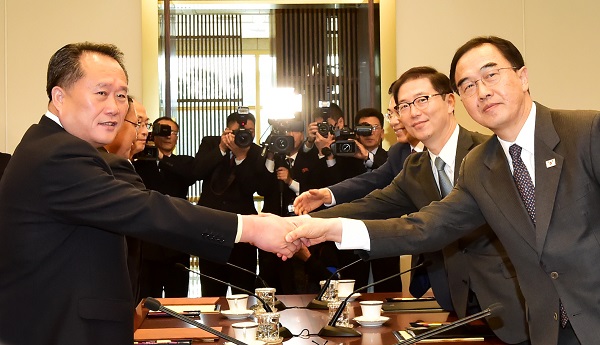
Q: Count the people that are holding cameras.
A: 5